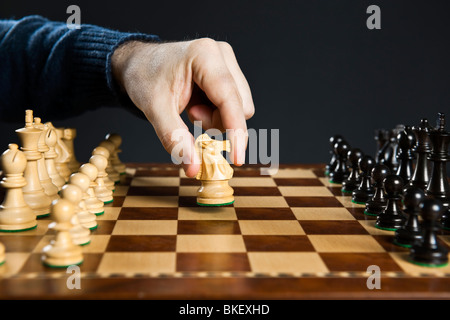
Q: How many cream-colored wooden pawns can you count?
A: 8